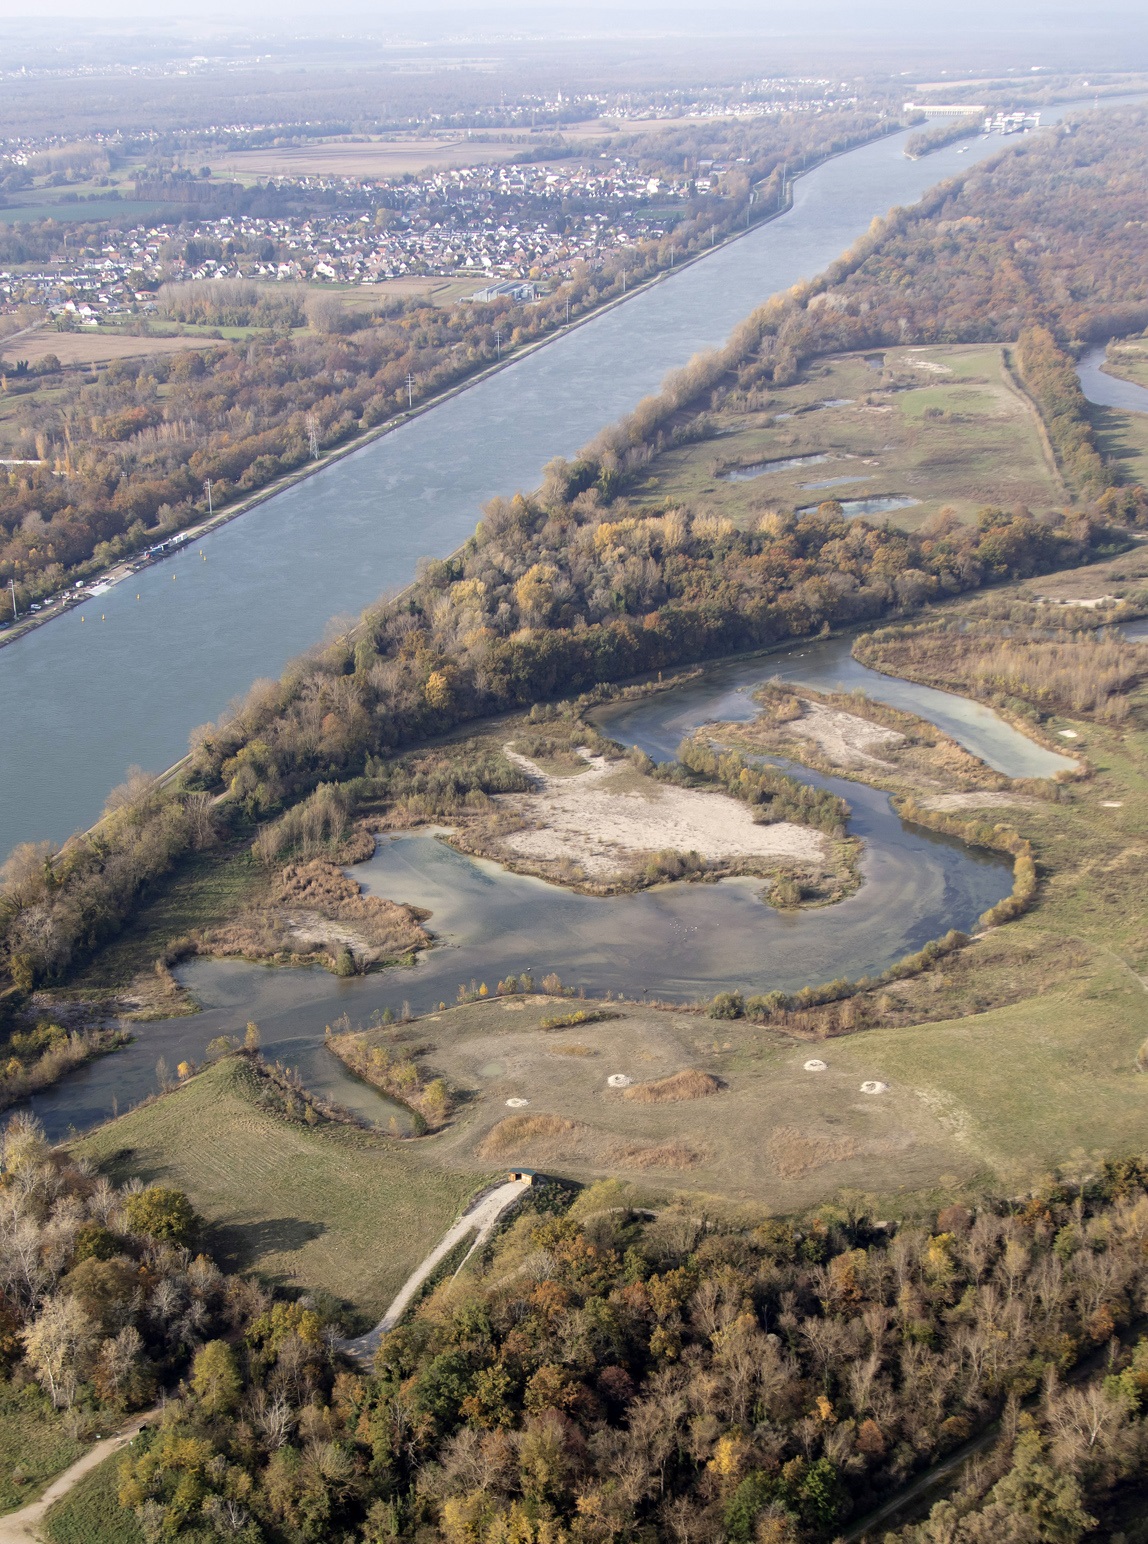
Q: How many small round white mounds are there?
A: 4